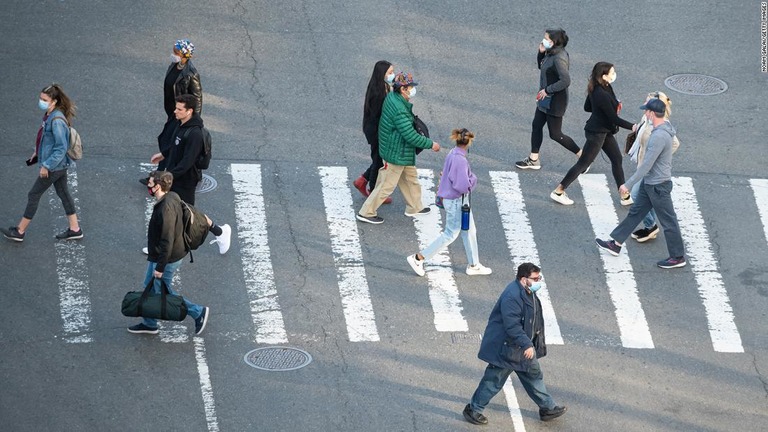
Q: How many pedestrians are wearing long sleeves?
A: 12